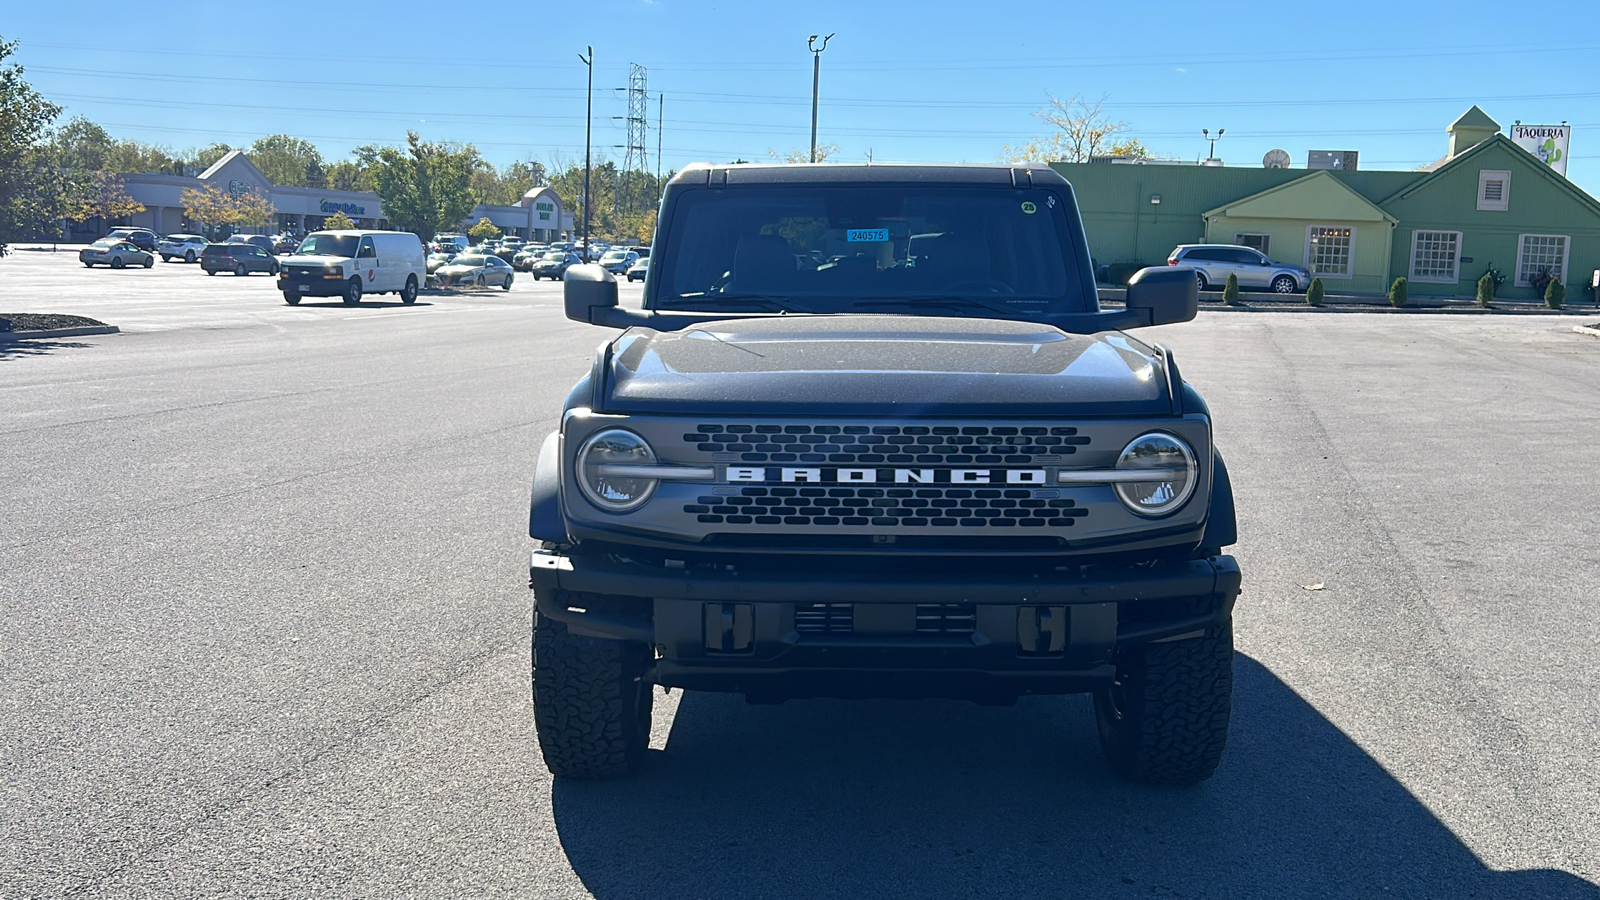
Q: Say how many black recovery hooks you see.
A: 2